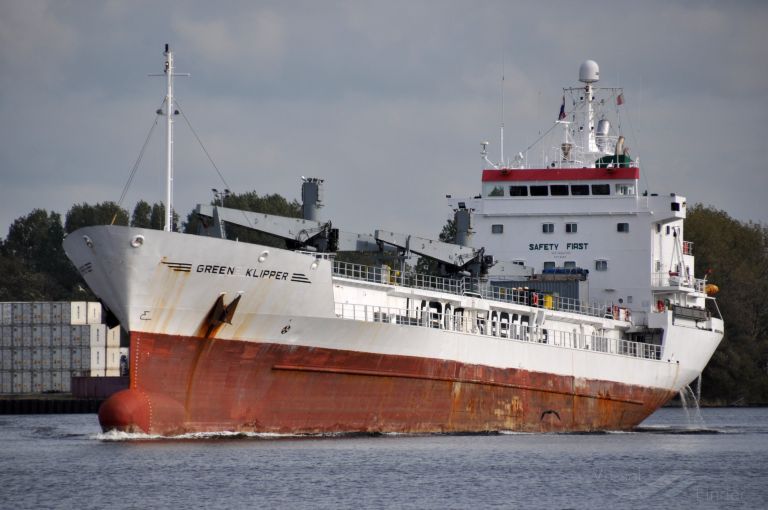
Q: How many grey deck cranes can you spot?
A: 2